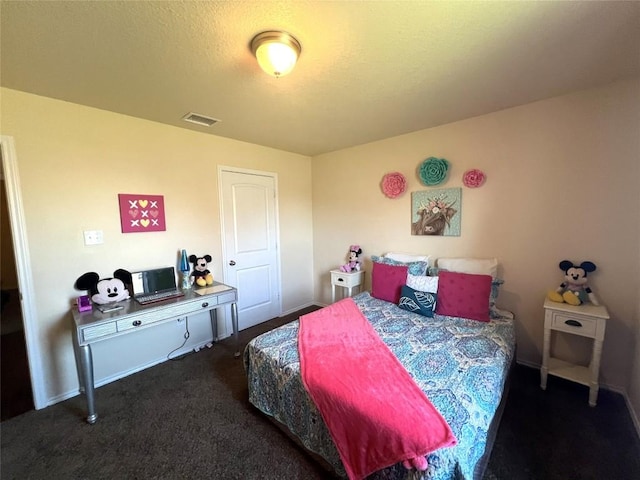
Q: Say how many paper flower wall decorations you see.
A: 3